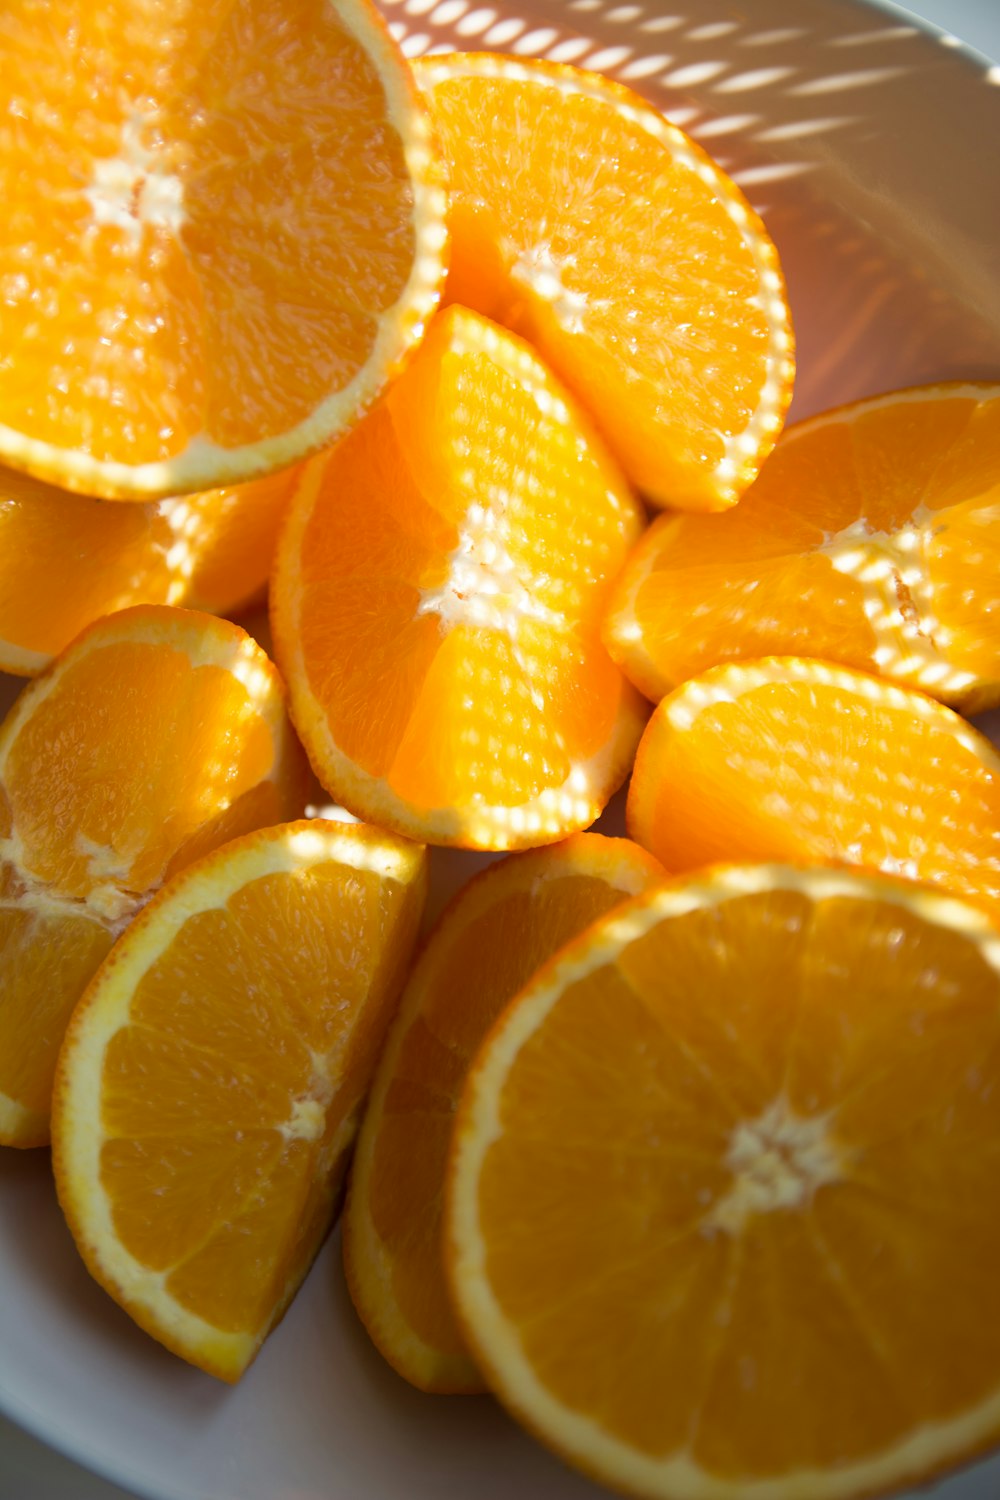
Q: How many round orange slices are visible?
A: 2